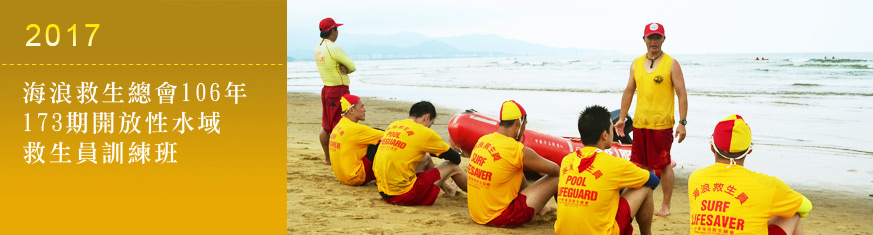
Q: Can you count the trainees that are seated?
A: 5